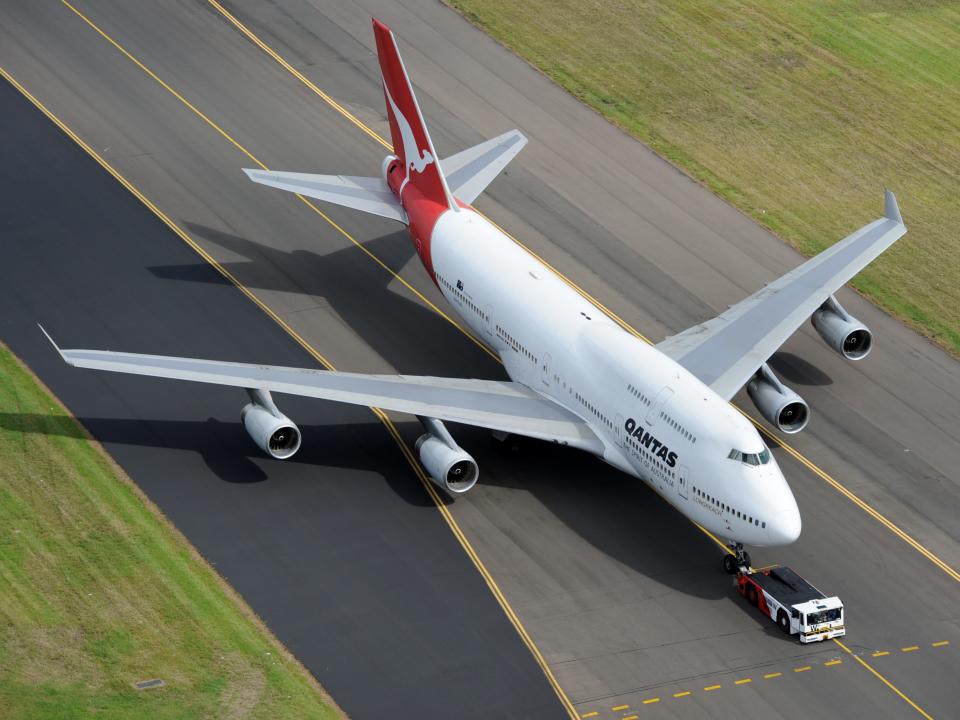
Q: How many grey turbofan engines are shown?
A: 4